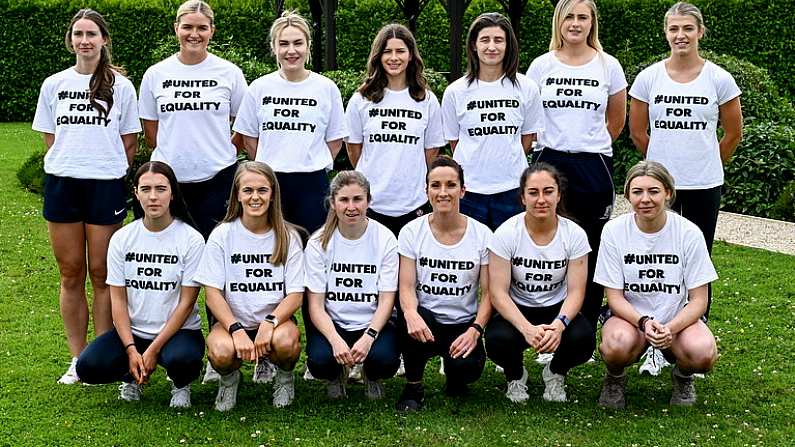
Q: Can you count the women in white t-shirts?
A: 13